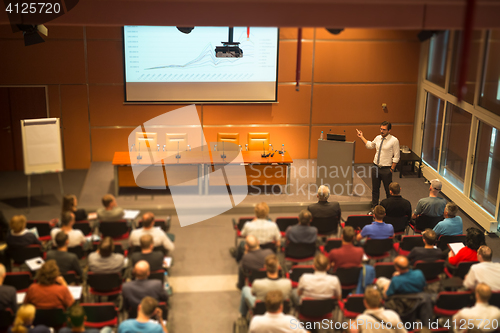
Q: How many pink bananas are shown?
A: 0